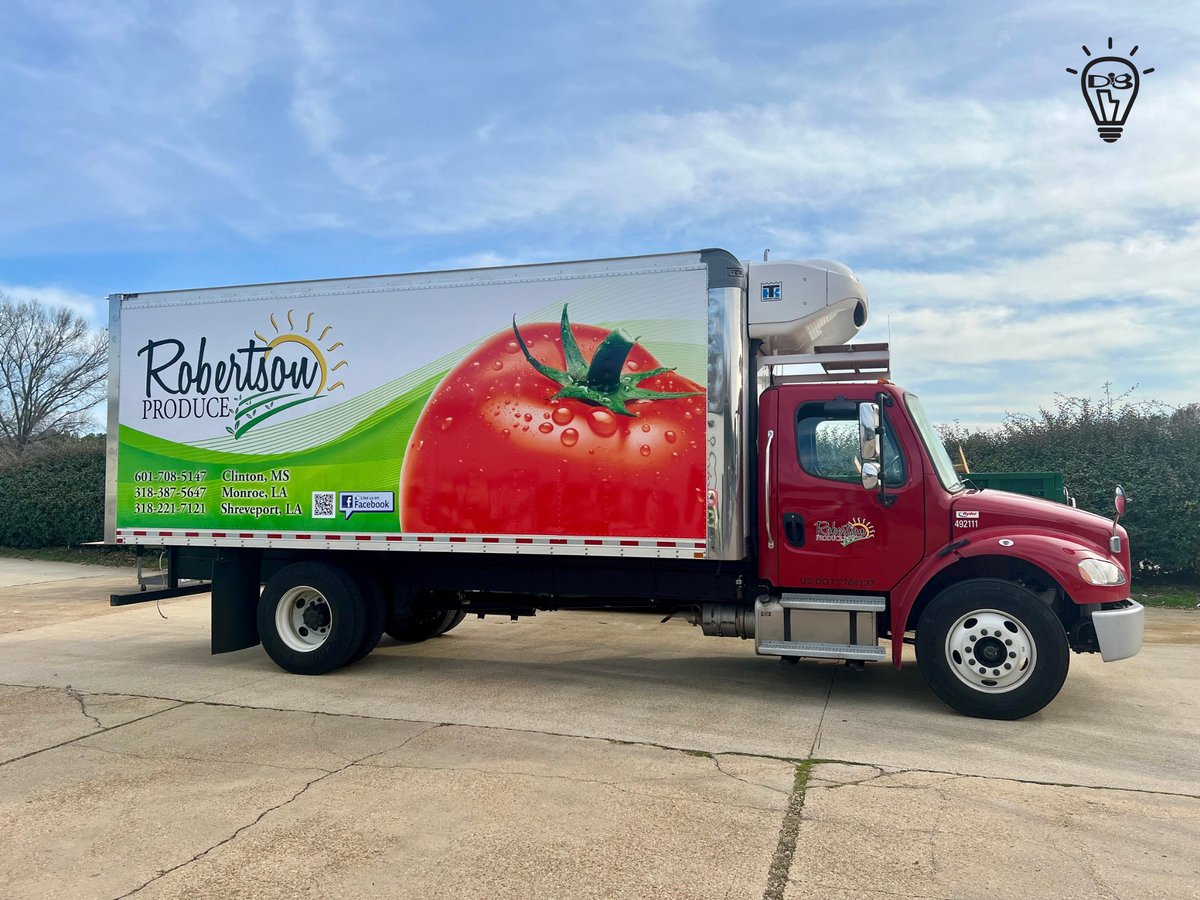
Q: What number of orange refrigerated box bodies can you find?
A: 0